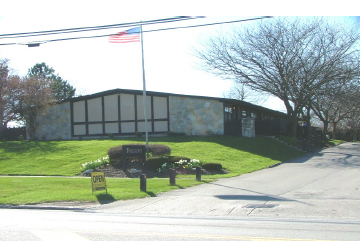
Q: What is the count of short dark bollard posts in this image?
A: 3